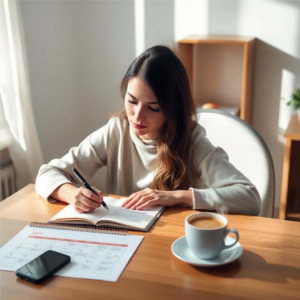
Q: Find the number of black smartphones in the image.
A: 1